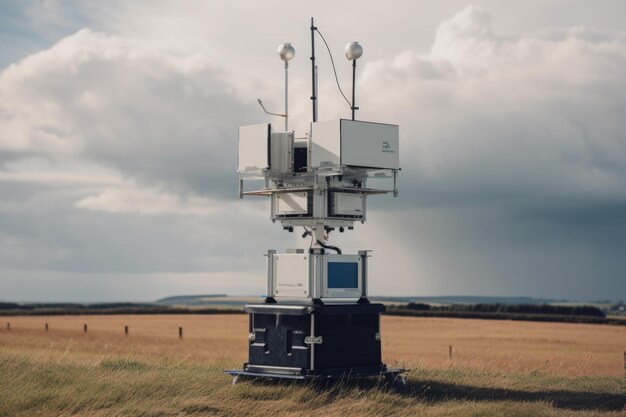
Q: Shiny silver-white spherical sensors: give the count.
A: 2